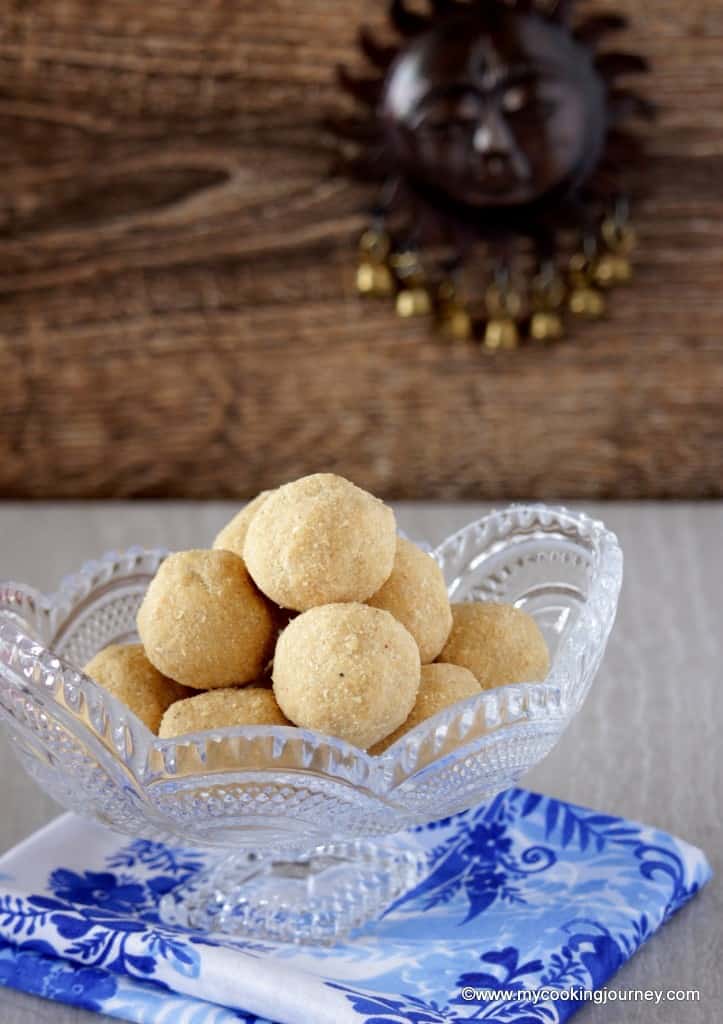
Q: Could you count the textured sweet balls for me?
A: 9